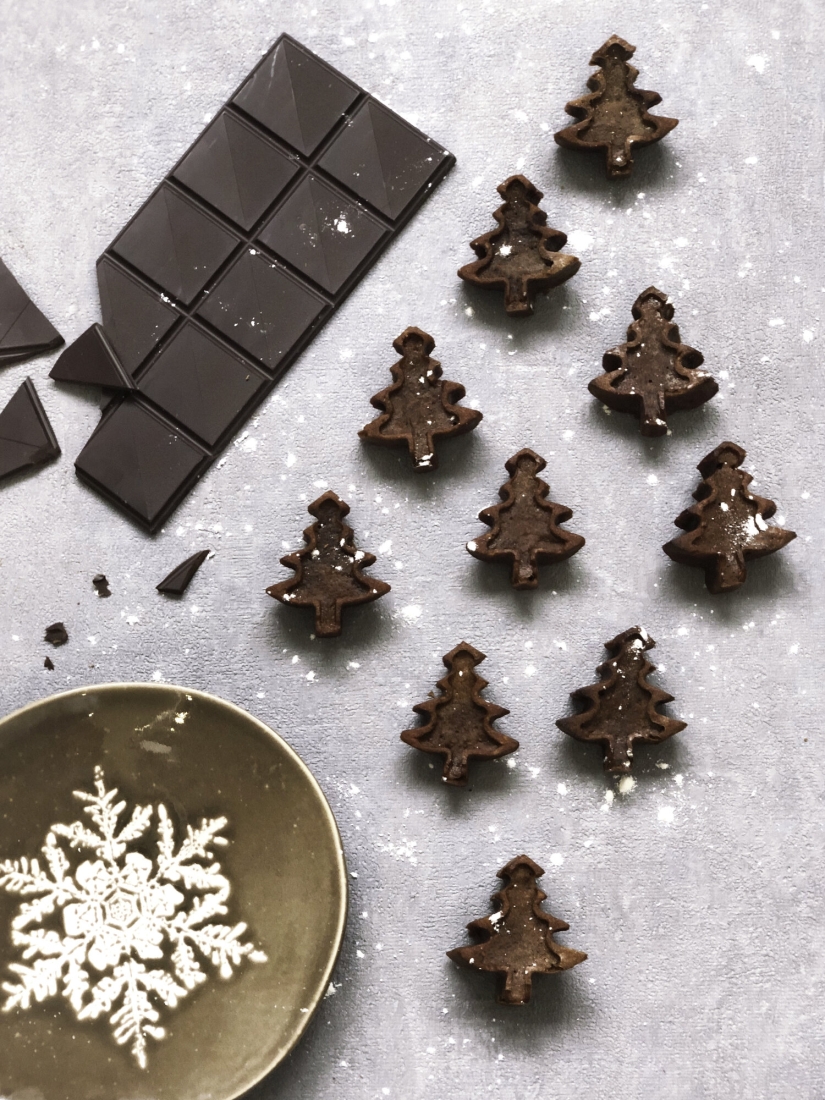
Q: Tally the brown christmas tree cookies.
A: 10